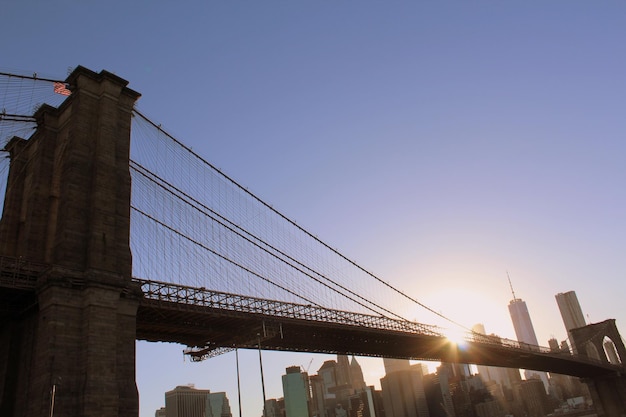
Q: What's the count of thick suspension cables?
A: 4